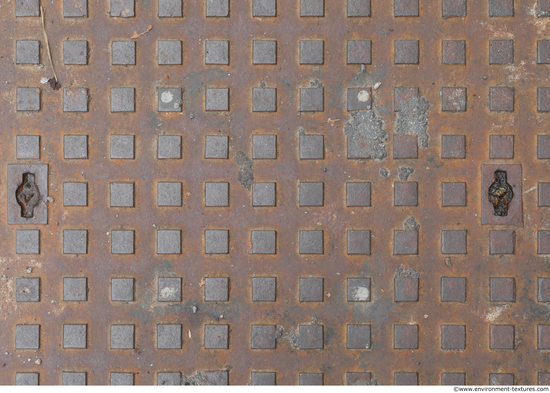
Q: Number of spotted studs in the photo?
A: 4